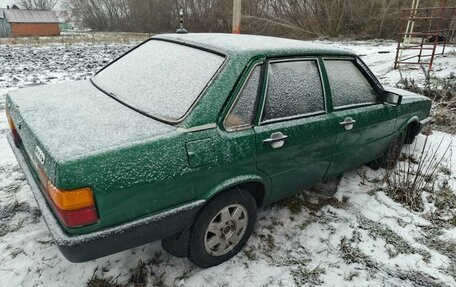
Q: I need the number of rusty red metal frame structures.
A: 1